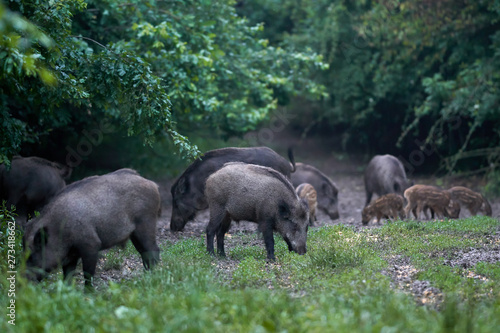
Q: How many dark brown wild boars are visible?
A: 6